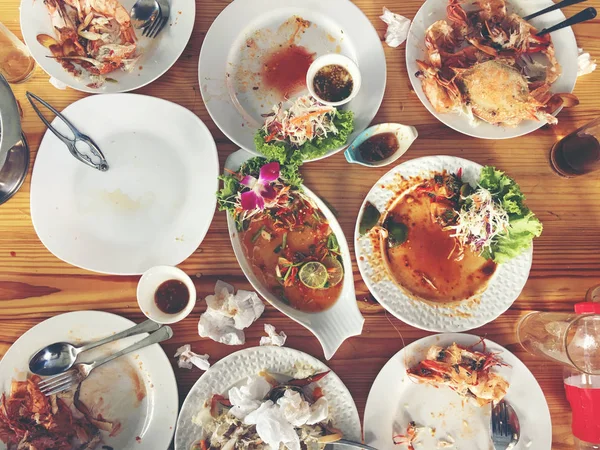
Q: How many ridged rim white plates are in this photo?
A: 2